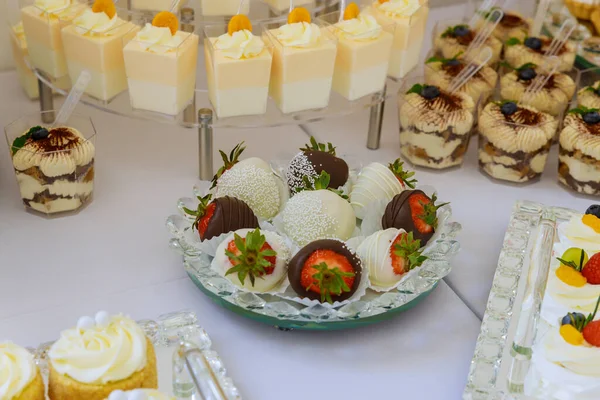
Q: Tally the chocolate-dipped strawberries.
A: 9